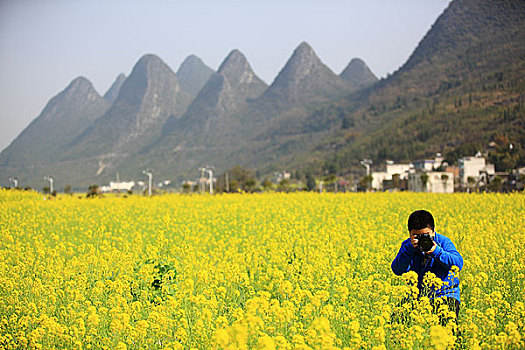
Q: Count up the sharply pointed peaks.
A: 7